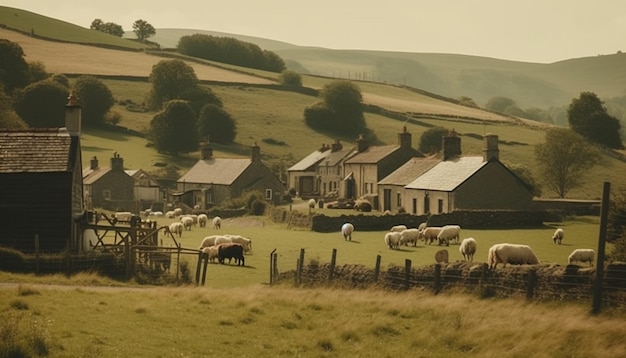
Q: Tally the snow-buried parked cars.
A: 0